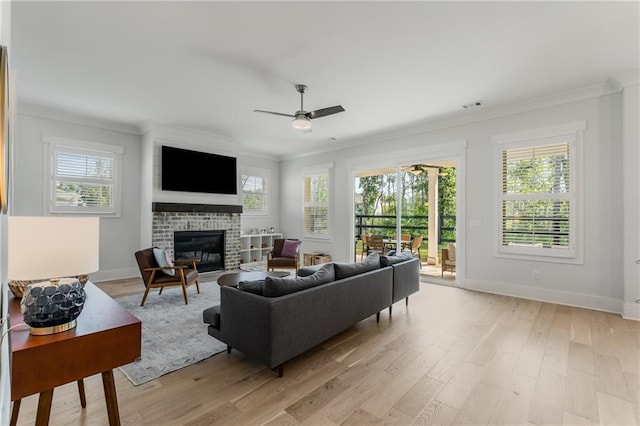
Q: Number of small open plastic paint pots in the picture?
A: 0